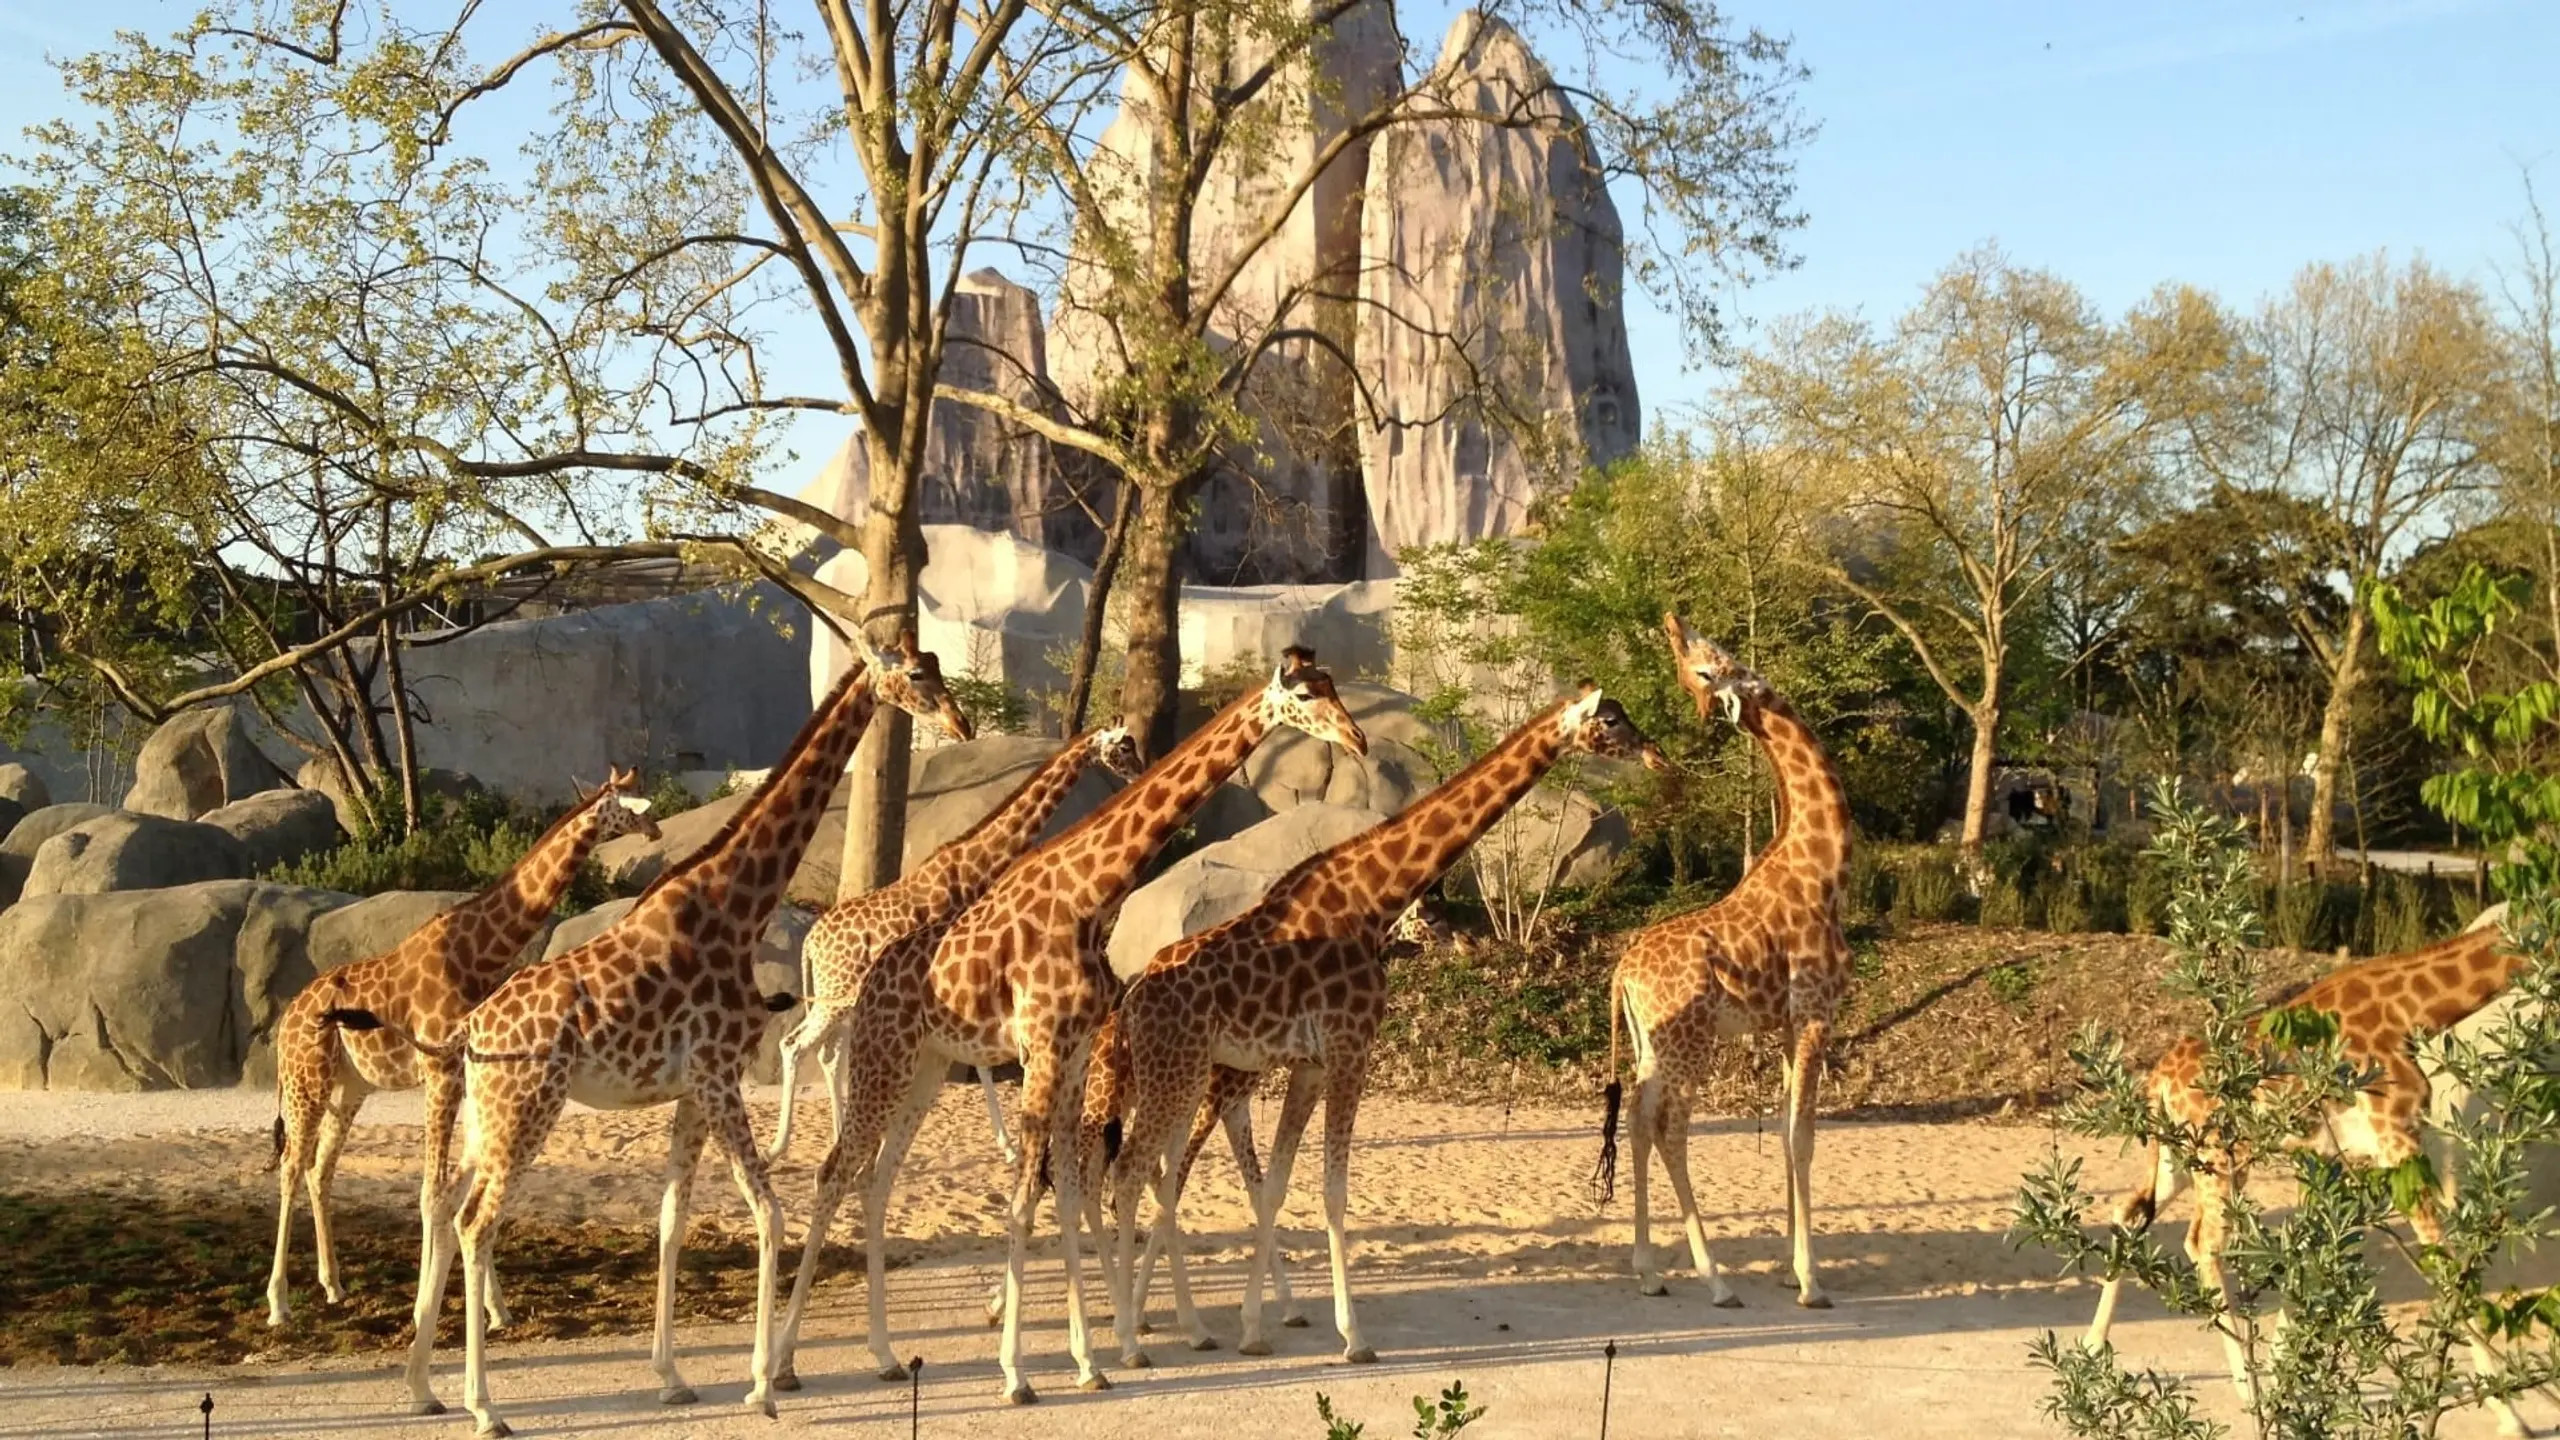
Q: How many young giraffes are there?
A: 2